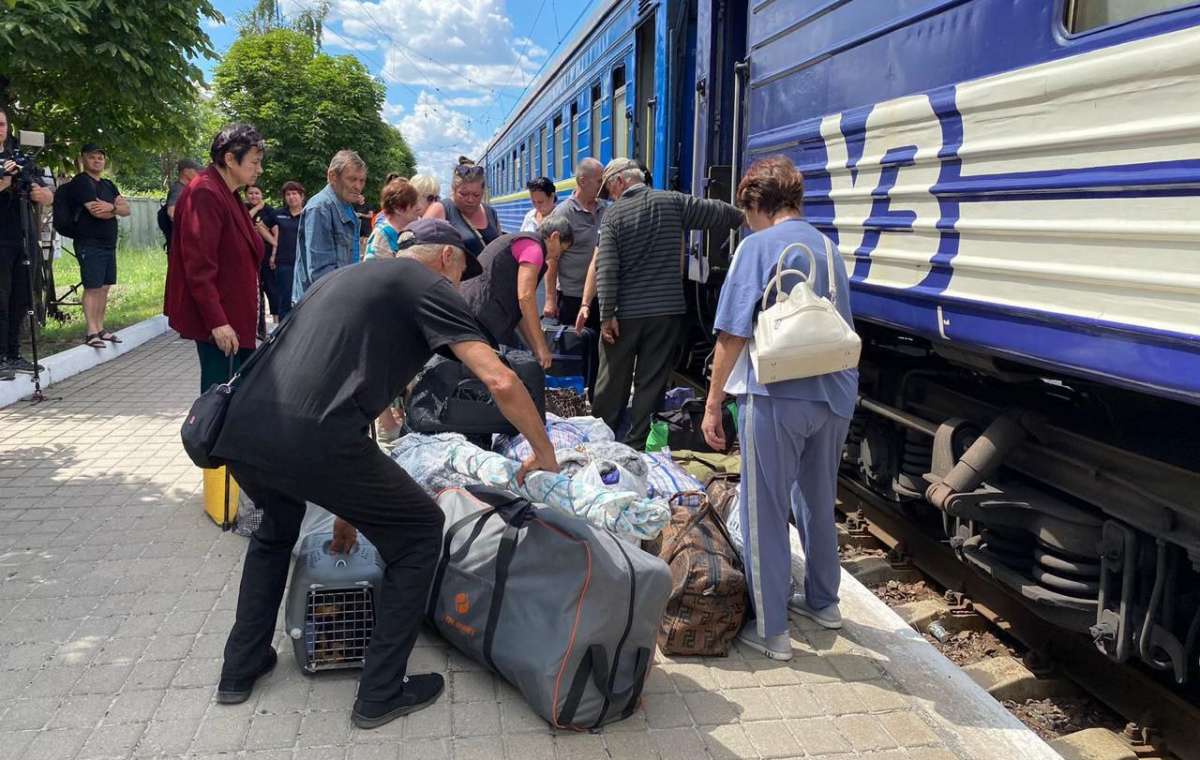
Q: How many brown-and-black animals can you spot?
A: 1